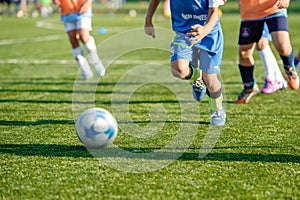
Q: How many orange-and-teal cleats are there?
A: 2